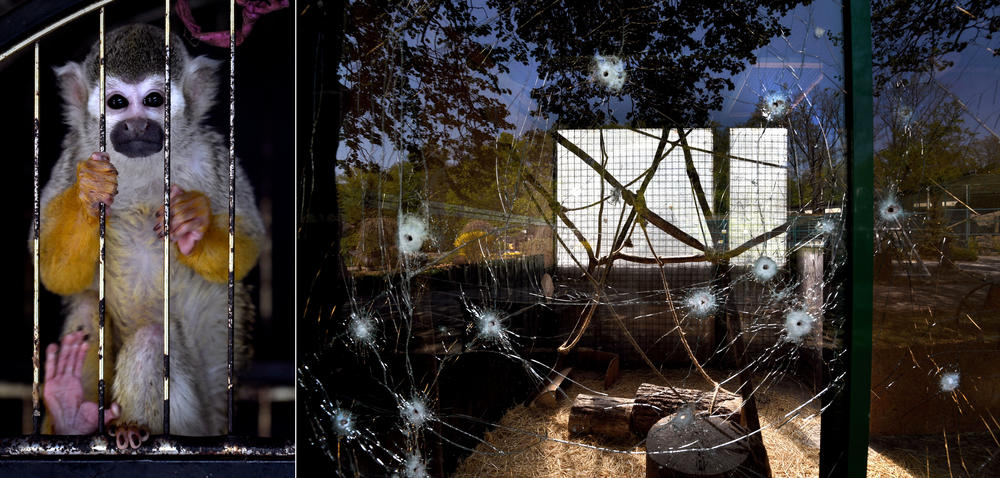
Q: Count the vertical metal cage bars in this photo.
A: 4